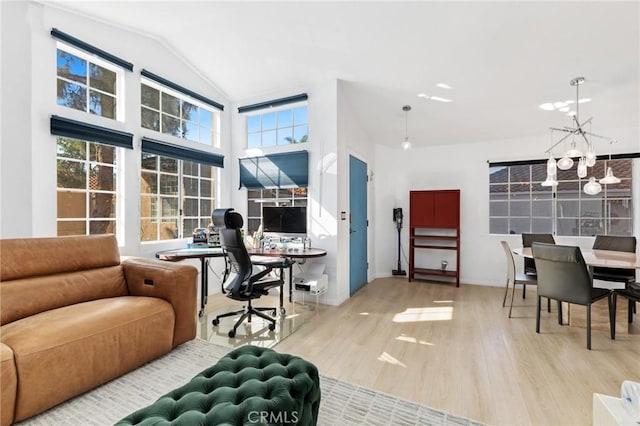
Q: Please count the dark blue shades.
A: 6